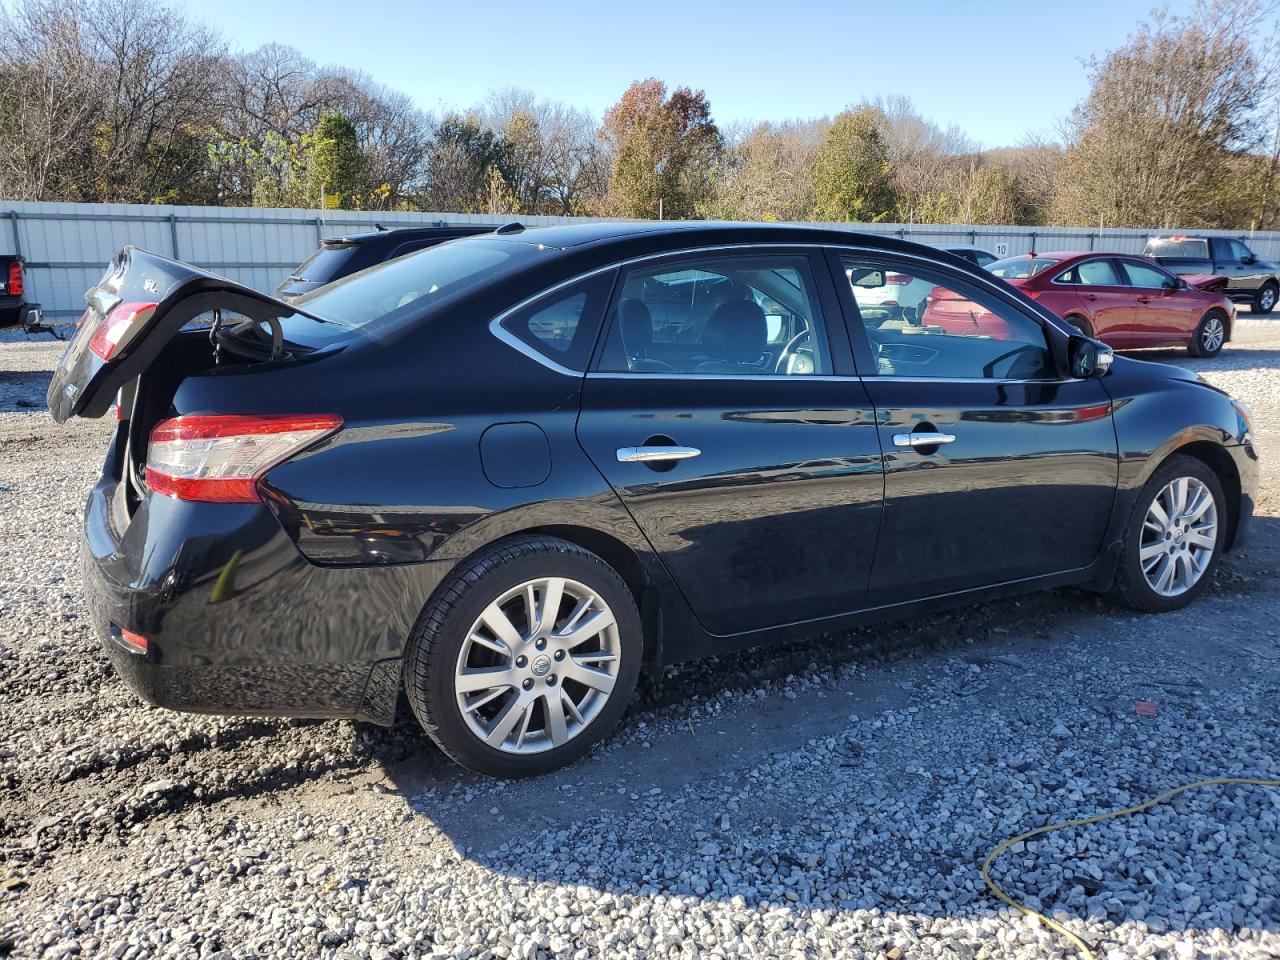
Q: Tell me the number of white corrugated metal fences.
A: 1